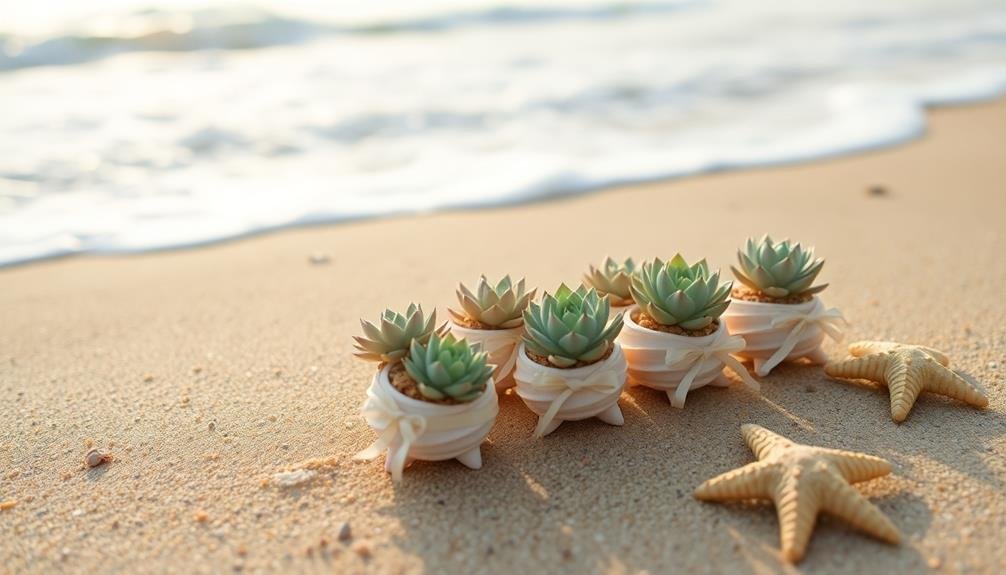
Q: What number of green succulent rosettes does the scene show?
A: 7